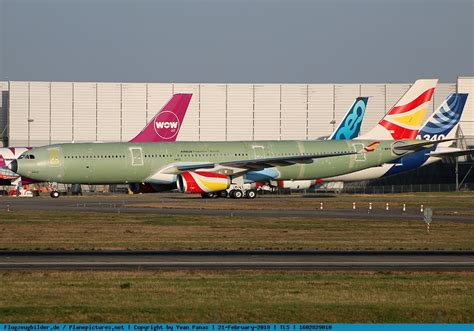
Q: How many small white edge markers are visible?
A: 6